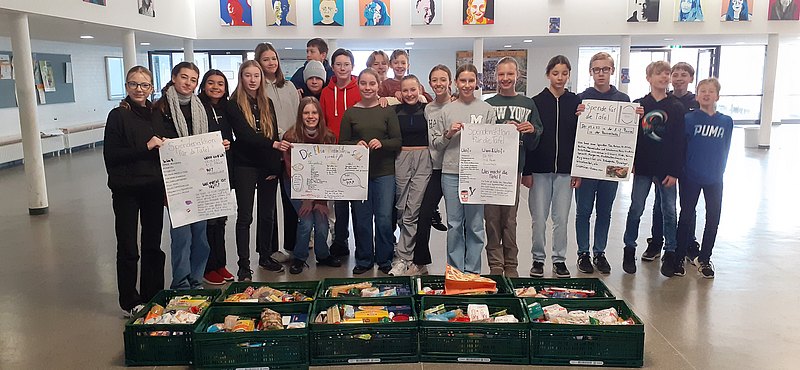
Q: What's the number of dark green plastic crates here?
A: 9